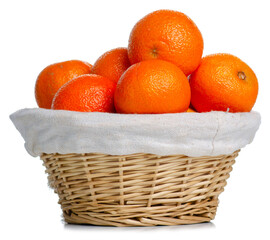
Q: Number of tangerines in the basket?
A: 6